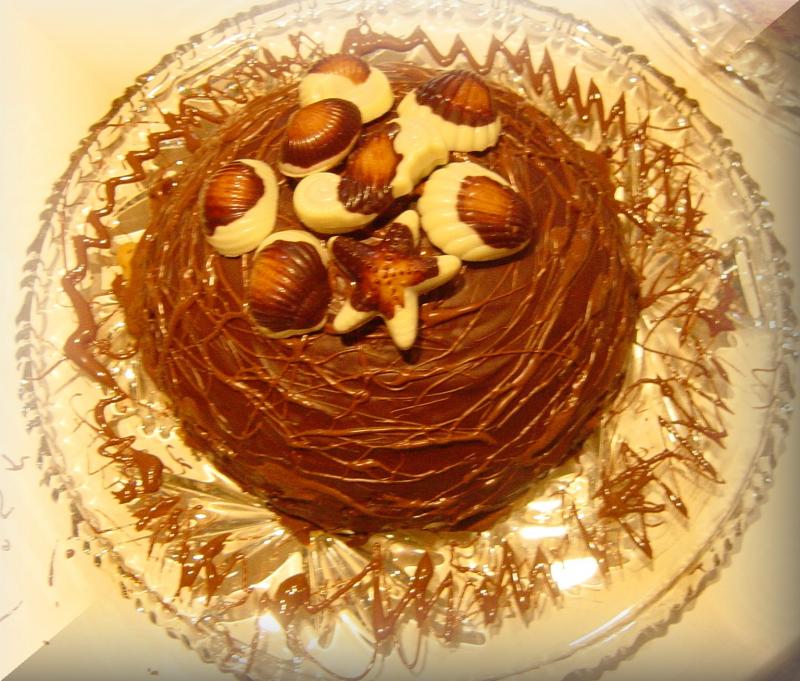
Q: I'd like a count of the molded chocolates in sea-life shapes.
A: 8